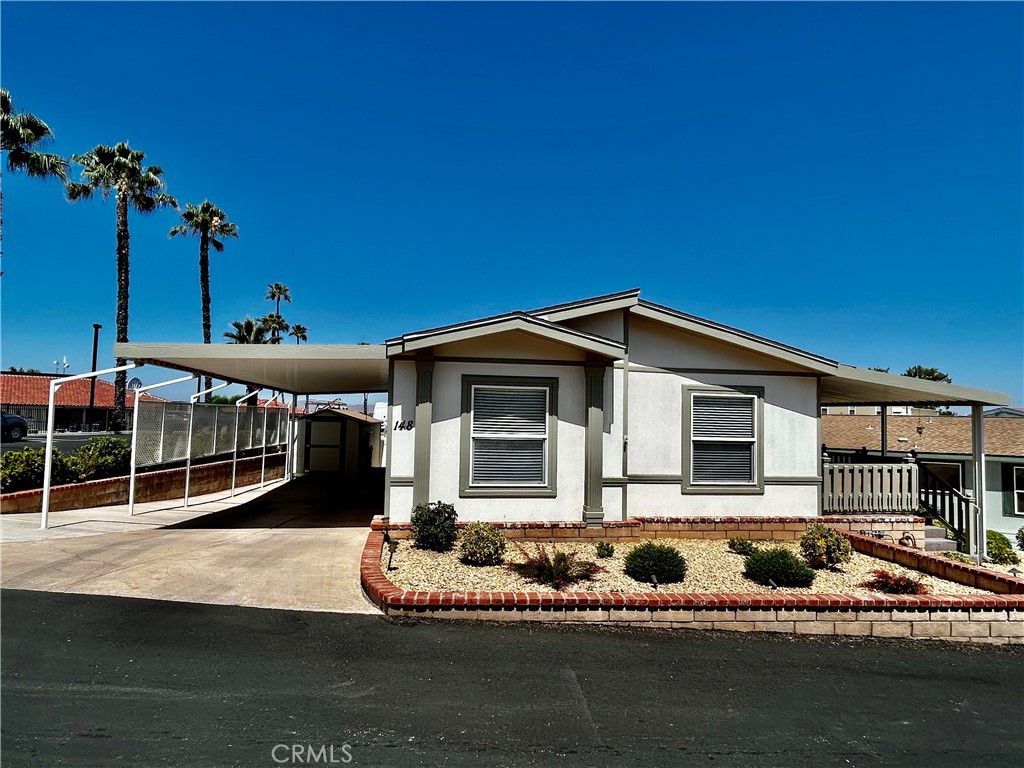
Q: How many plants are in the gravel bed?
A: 9